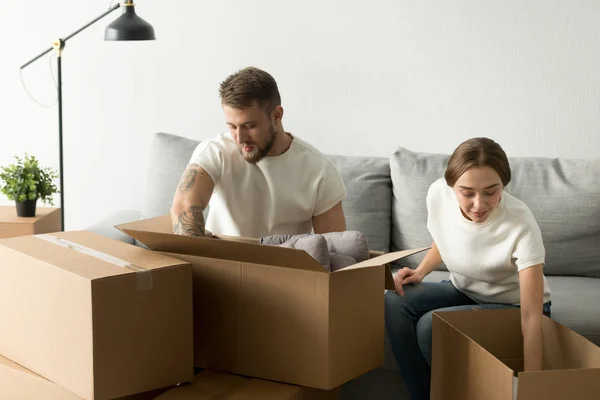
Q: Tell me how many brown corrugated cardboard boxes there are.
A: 6